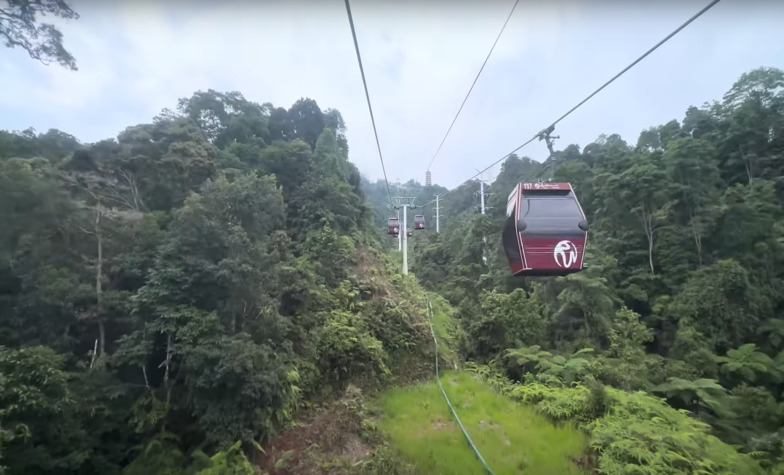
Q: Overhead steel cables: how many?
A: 3